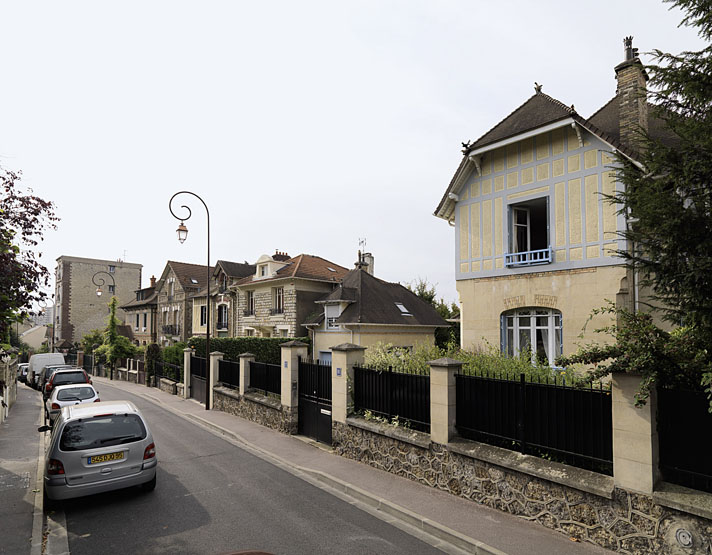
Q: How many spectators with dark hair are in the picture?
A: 0